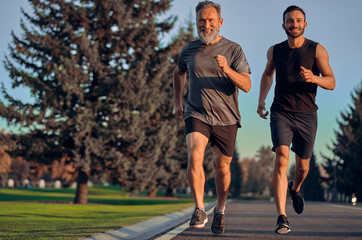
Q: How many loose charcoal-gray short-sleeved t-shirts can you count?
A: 1